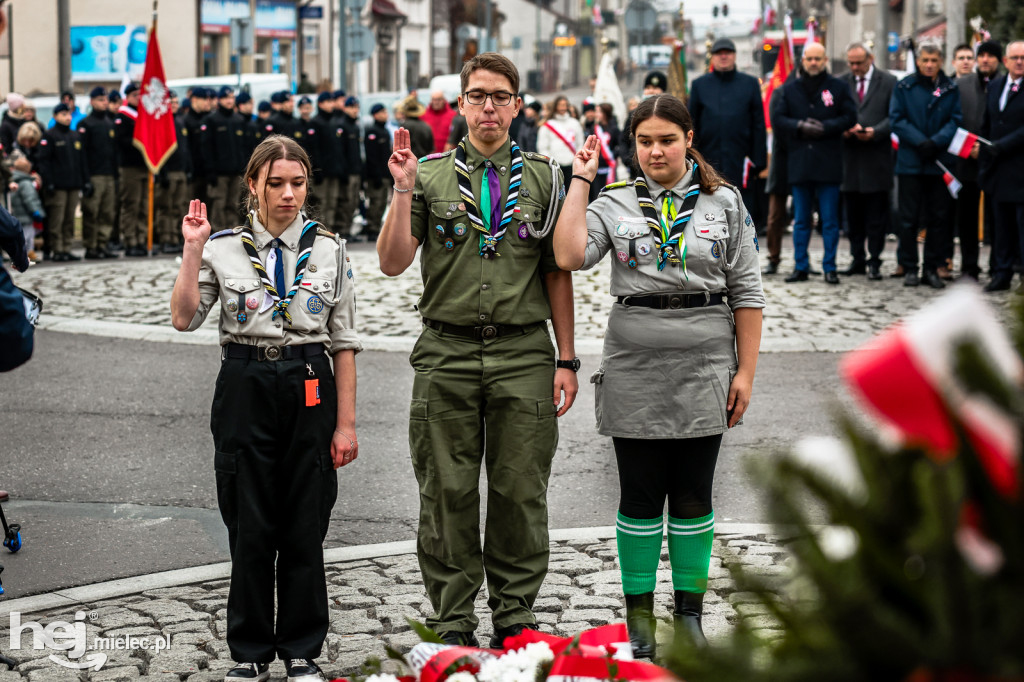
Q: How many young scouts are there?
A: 3